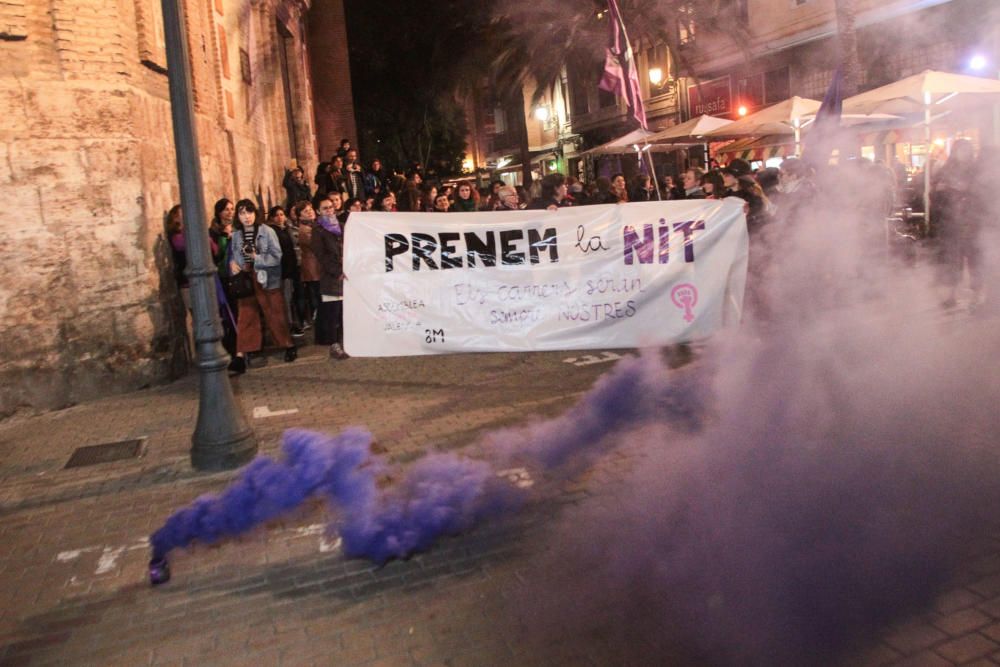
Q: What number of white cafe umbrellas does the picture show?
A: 4